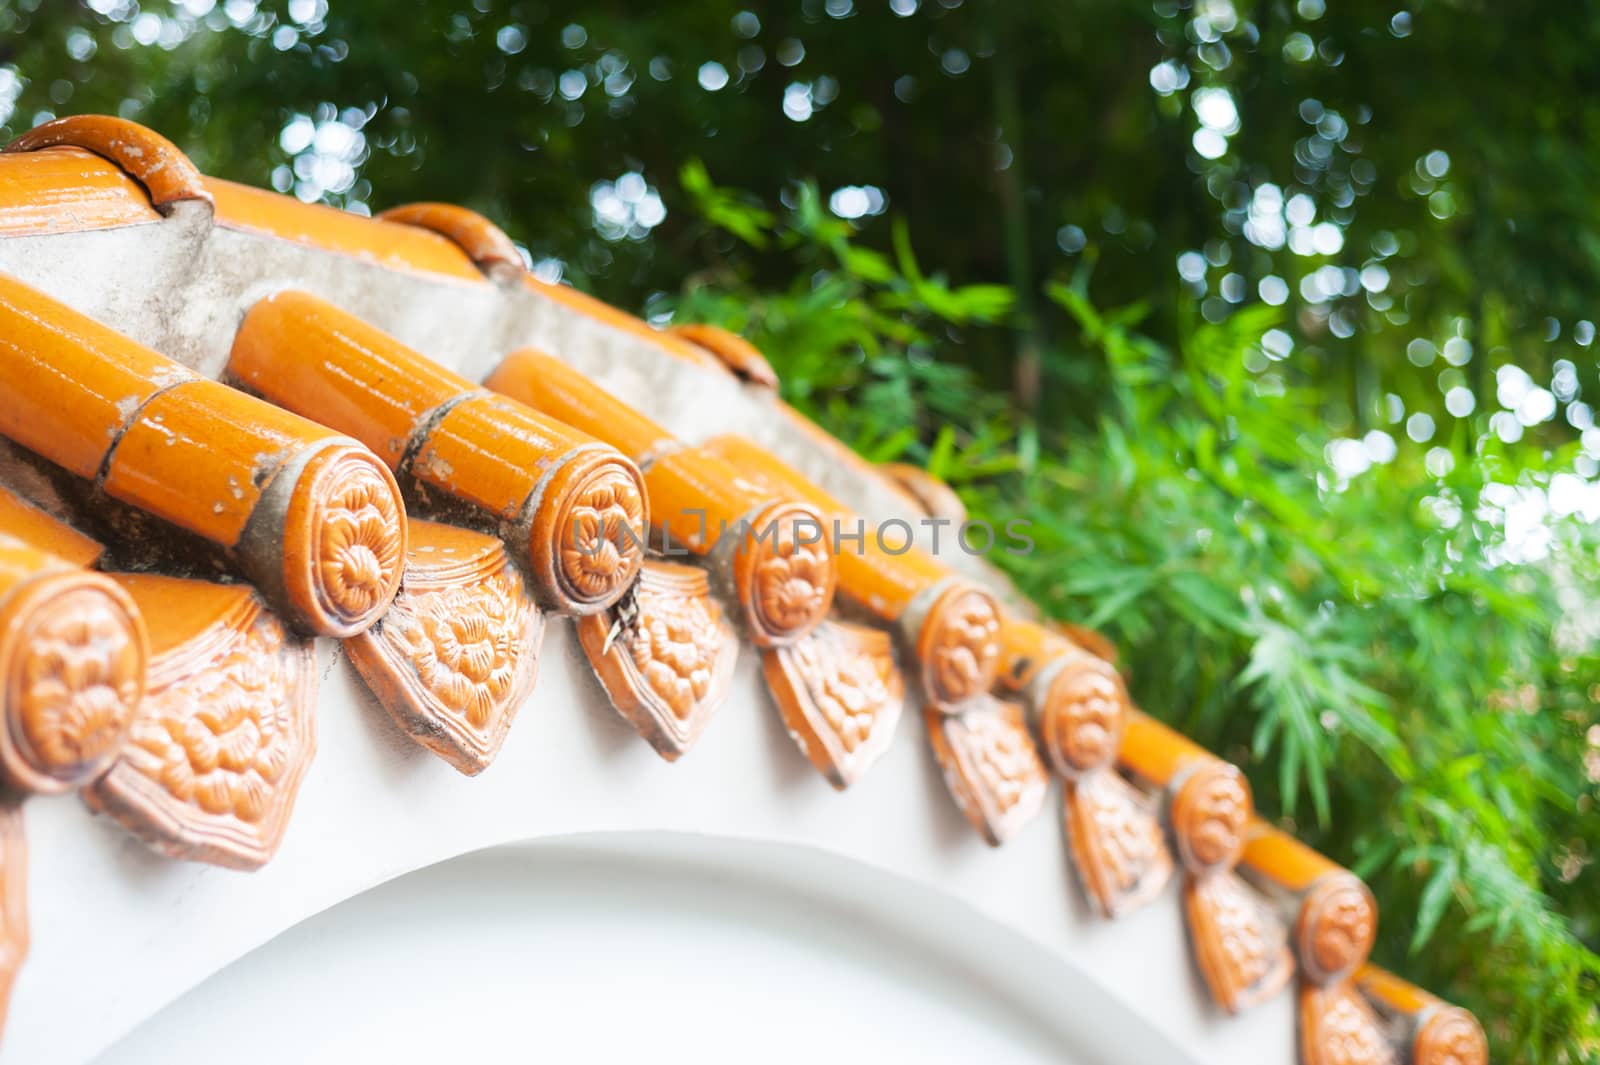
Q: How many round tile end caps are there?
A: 9